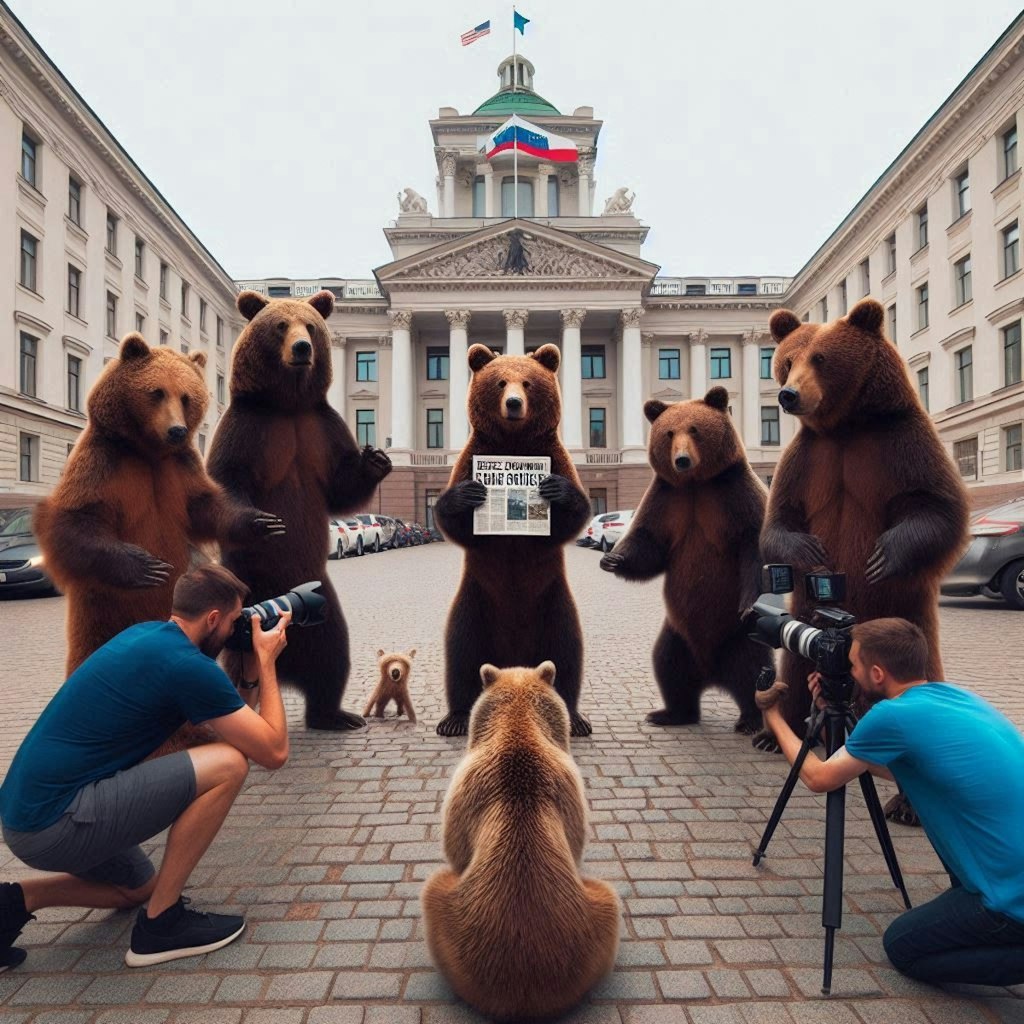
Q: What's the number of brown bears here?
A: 7